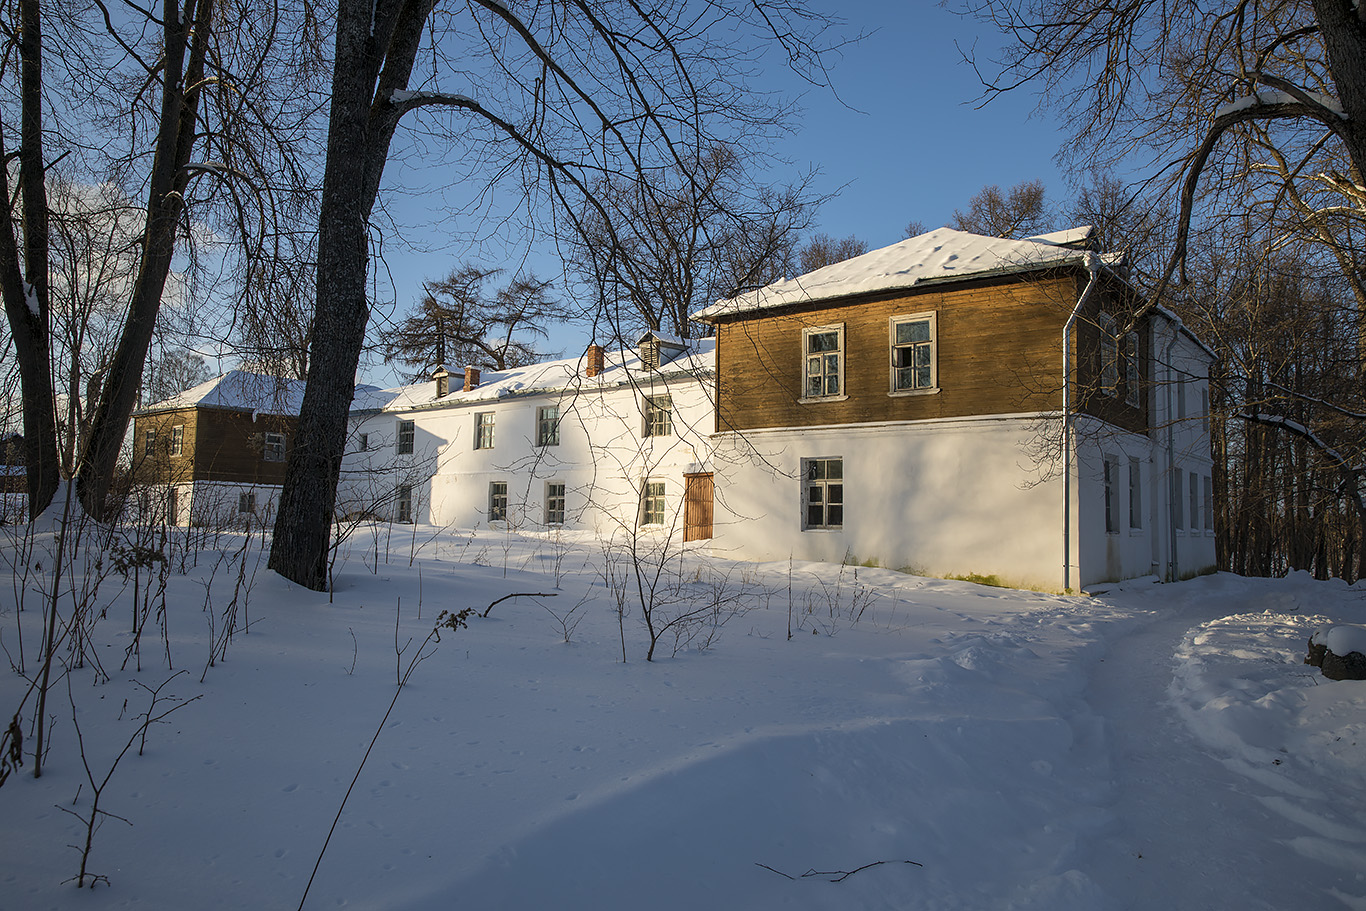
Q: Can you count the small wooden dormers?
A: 2